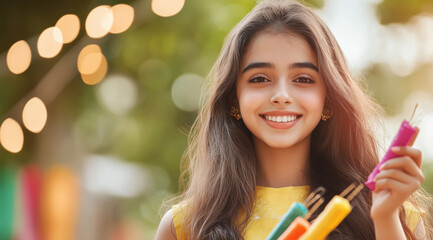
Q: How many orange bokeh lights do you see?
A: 10